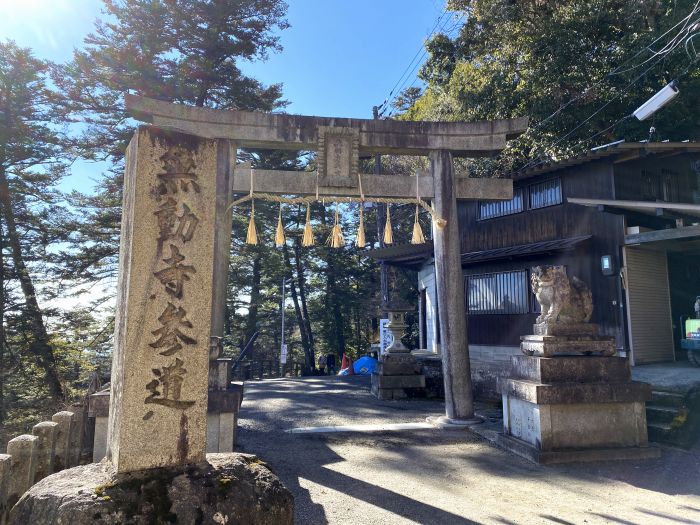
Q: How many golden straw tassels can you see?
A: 7